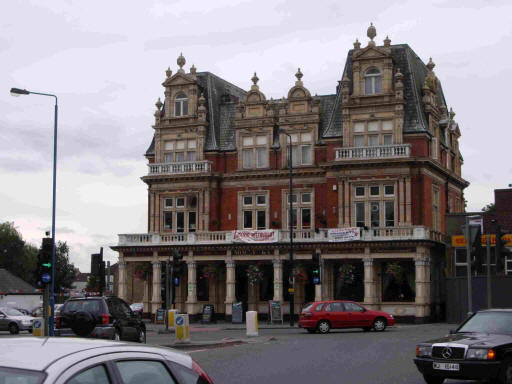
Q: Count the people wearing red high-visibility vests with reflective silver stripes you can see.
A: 0